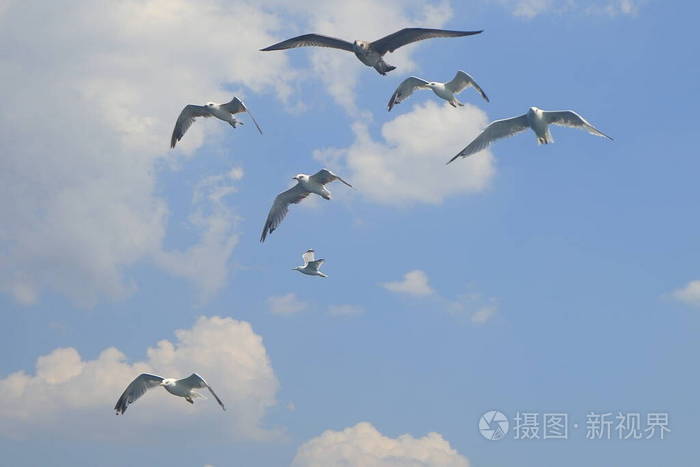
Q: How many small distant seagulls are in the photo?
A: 1